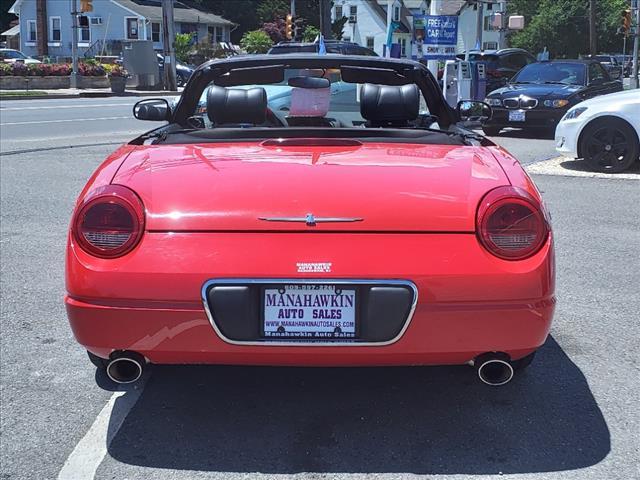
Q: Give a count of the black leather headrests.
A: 2